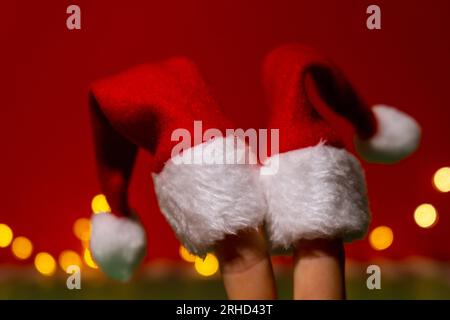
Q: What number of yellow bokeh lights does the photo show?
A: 12